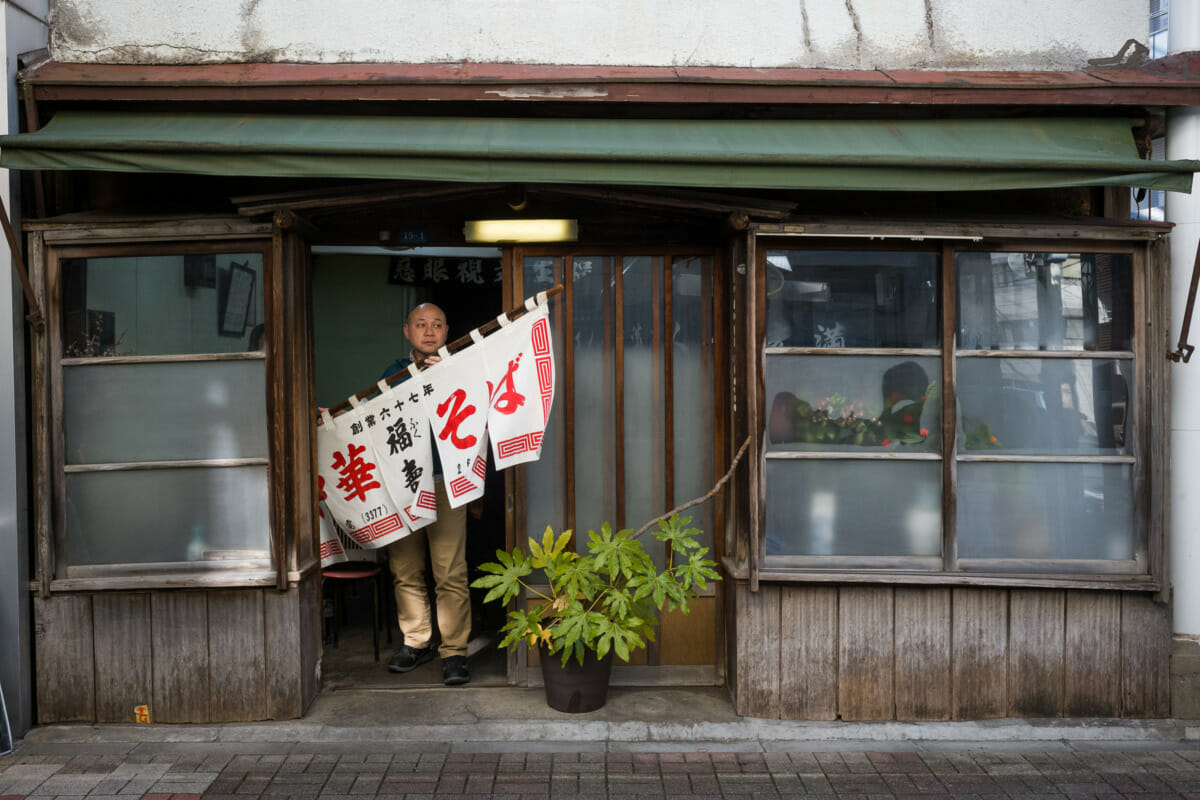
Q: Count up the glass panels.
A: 13